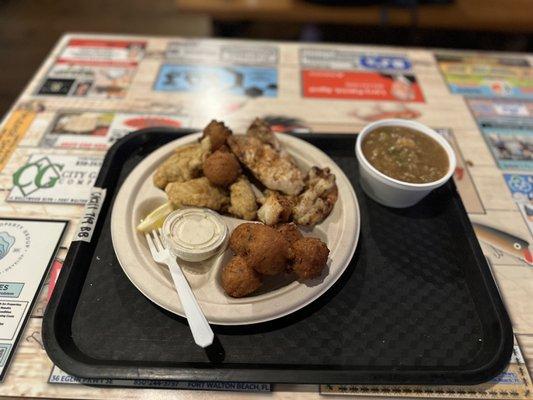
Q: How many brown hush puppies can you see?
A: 7